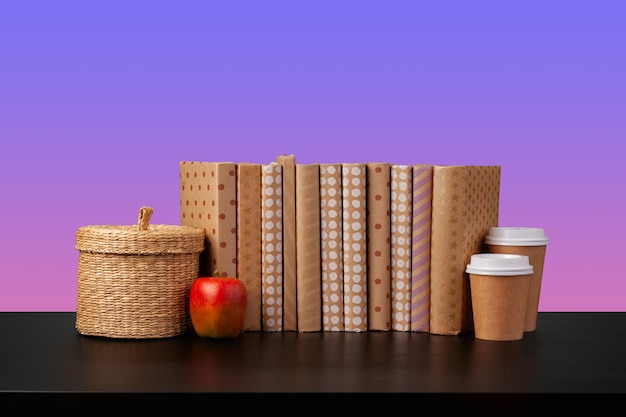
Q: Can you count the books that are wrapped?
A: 11